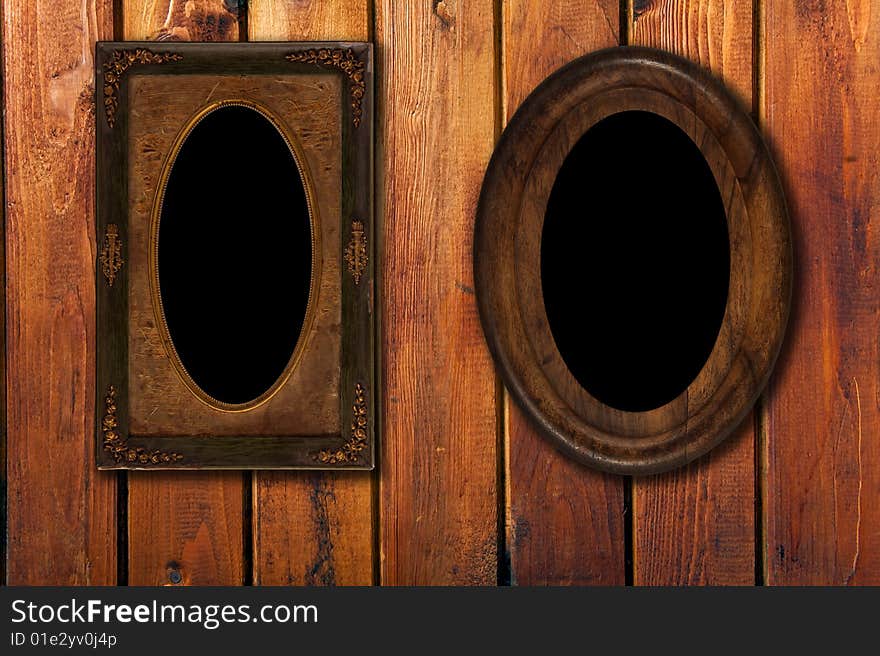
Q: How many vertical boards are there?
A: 7